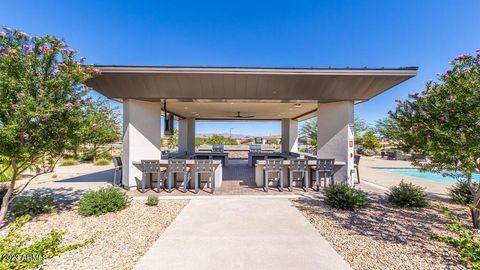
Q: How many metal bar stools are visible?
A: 8